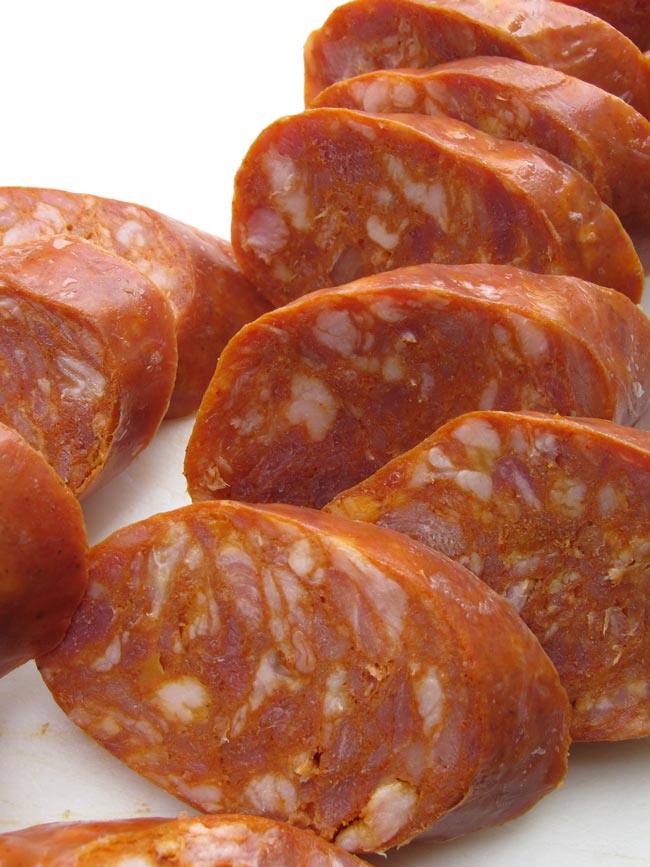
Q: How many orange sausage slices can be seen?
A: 11